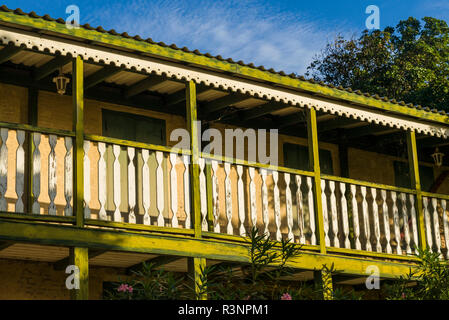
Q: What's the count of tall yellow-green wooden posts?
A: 4